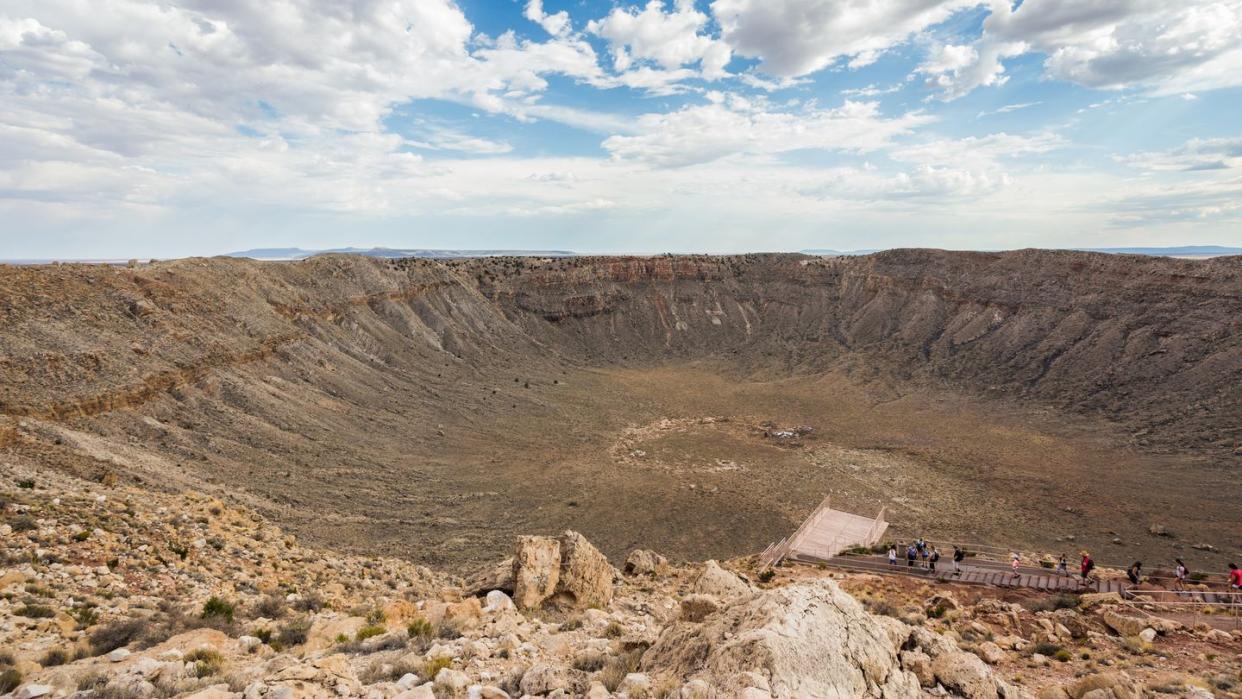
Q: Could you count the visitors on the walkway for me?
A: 12